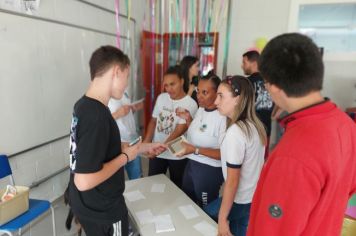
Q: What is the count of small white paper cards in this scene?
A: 6